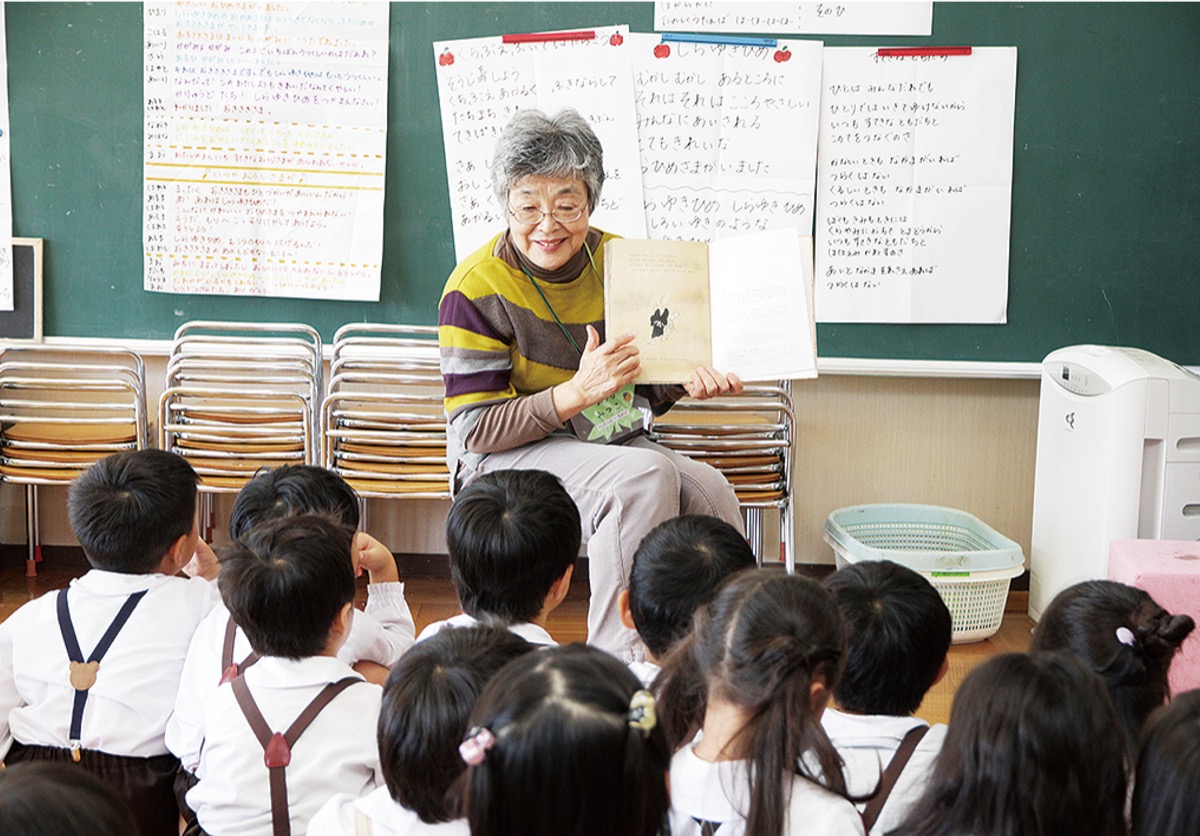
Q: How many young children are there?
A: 13